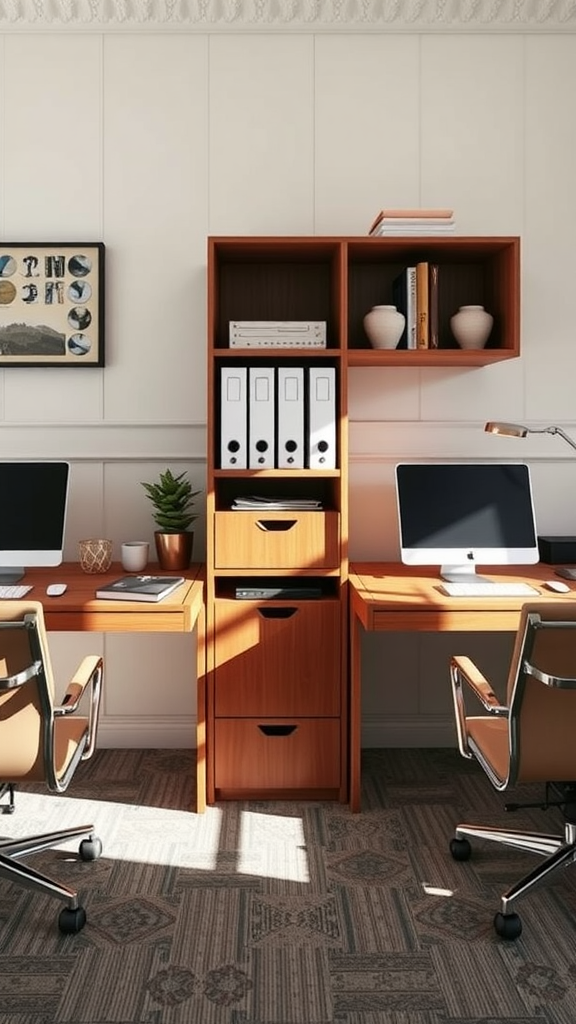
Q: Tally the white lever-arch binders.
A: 4